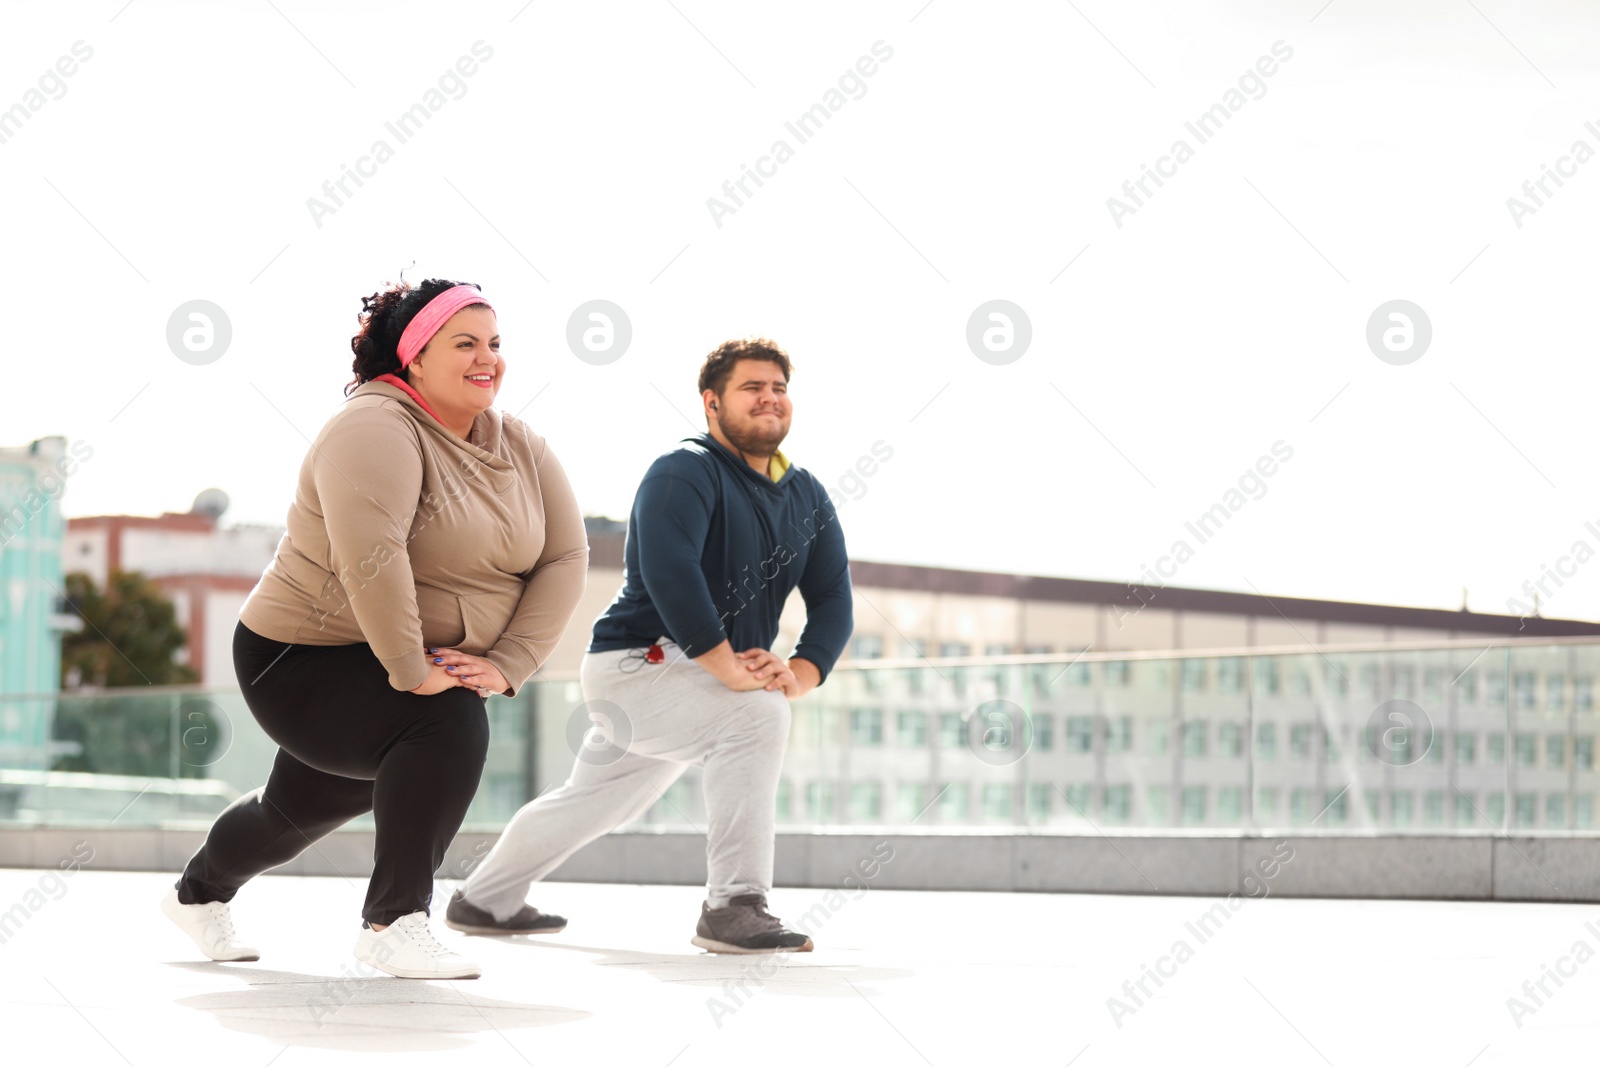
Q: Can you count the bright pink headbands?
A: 1